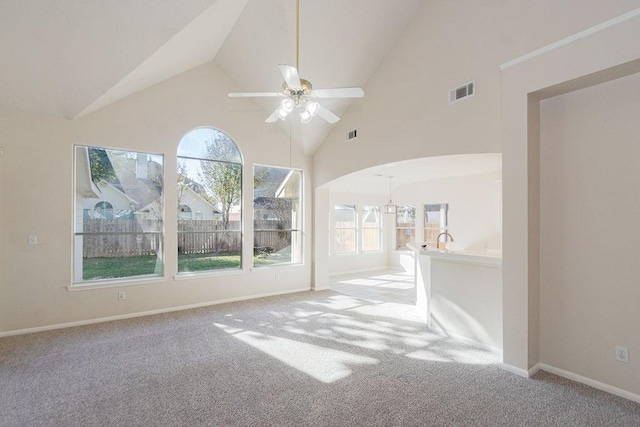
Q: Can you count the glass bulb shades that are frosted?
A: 4